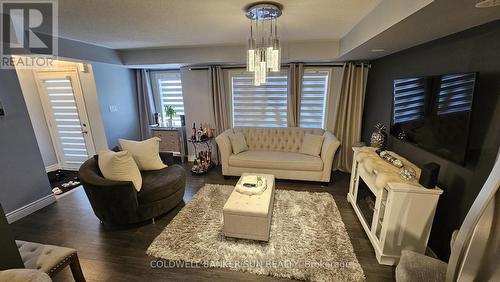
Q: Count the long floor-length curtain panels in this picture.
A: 4